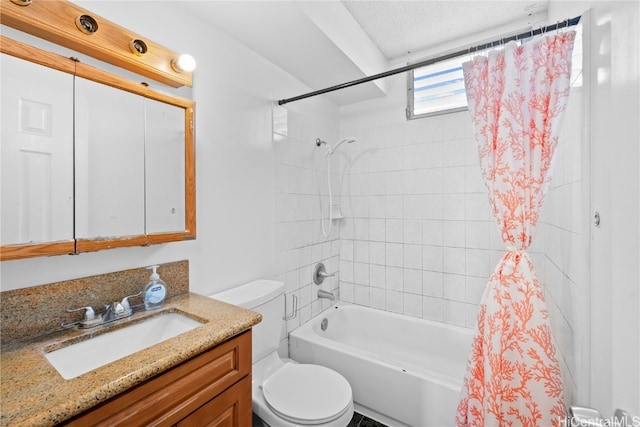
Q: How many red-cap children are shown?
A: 0